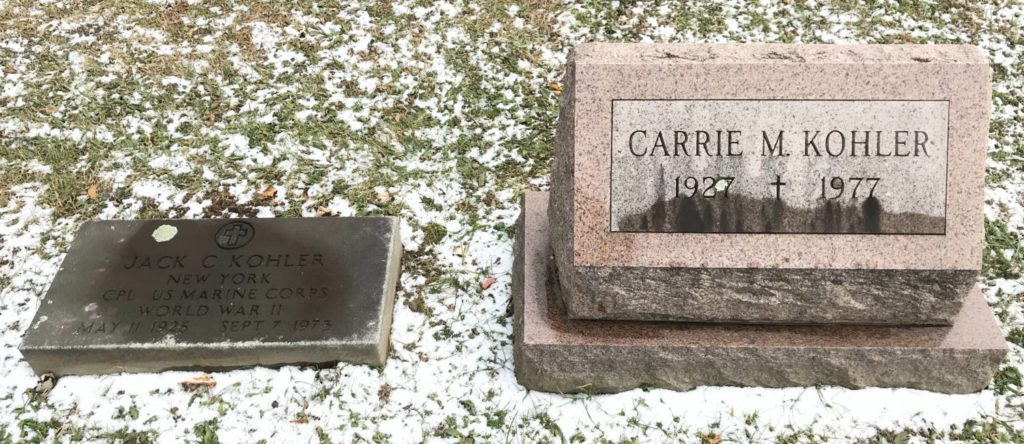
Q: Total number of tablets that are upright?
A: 1